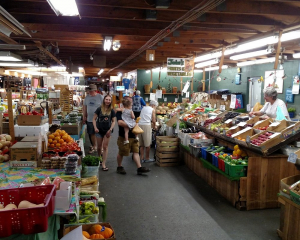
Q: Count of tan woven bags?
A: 1